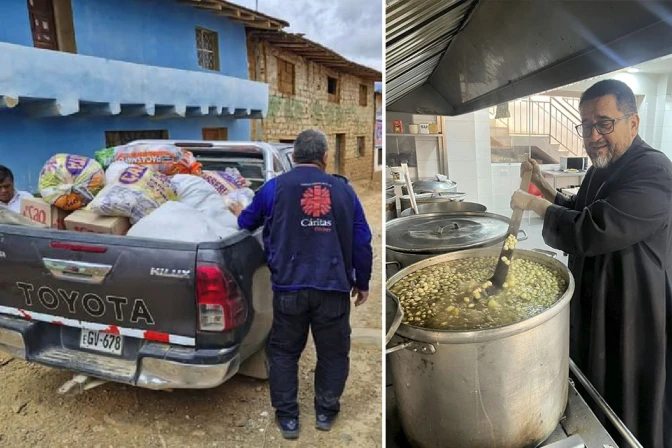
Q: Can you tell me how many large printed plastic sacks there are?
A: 4